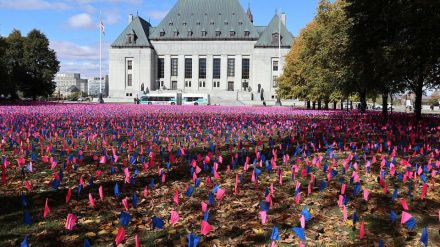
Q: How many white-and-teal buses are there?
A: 1